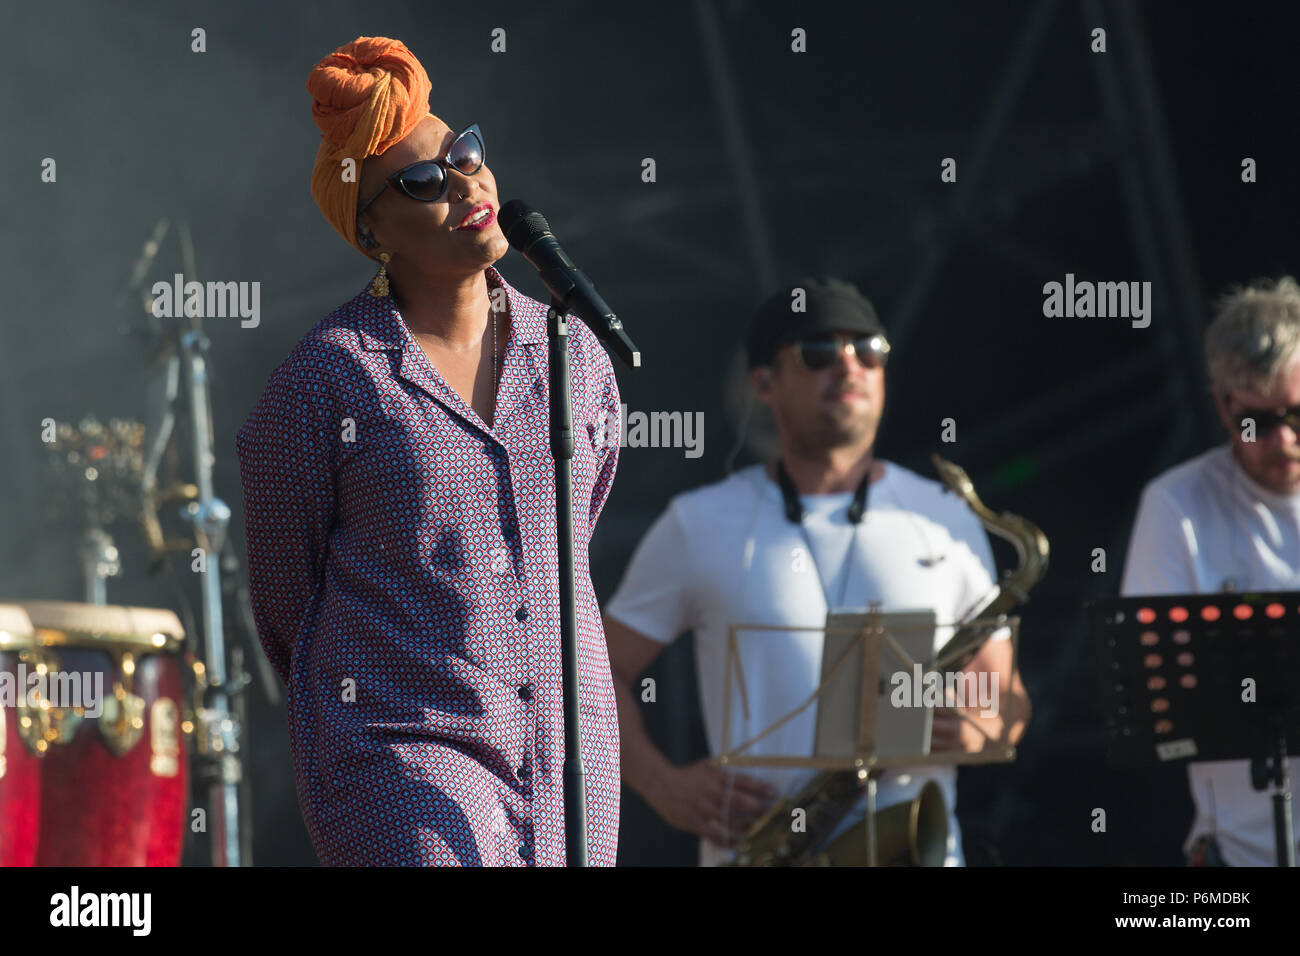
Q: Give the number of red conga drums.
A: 2